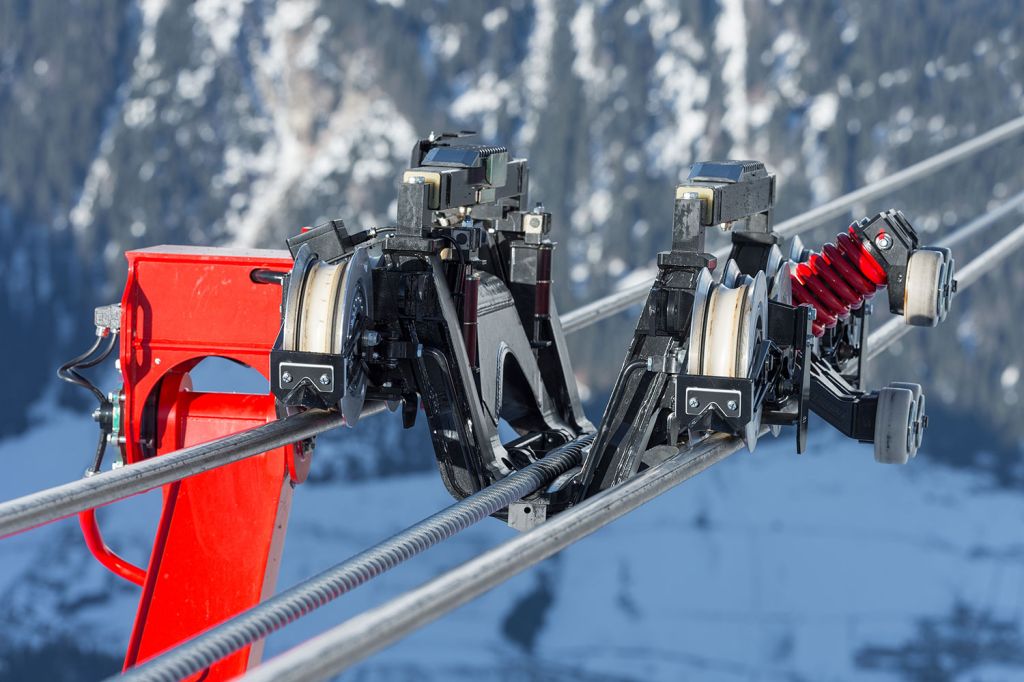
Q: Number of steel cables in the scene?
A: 3